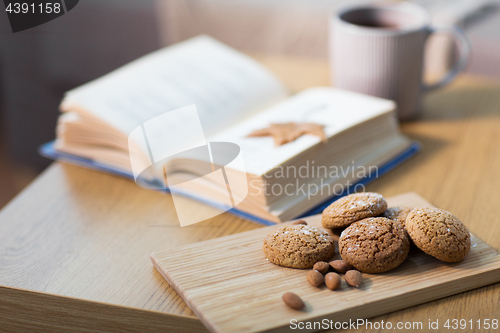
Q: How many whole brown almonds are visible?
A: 6